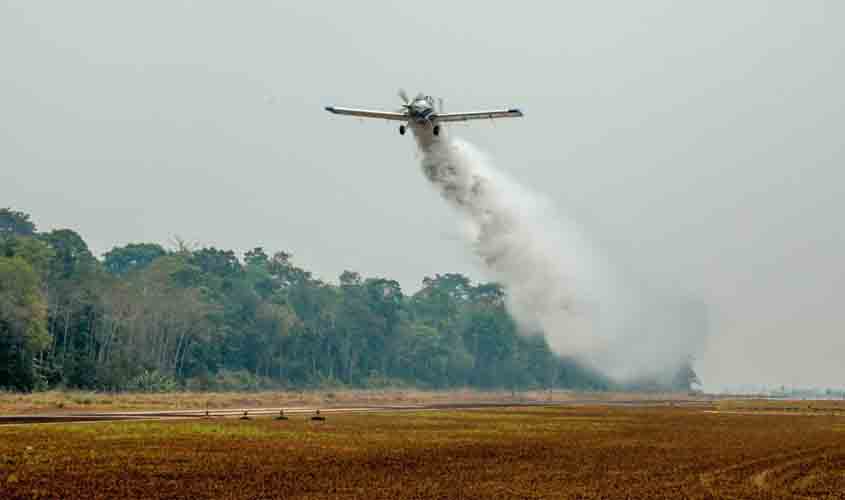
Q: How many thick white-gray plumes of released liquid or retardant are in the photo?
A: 1